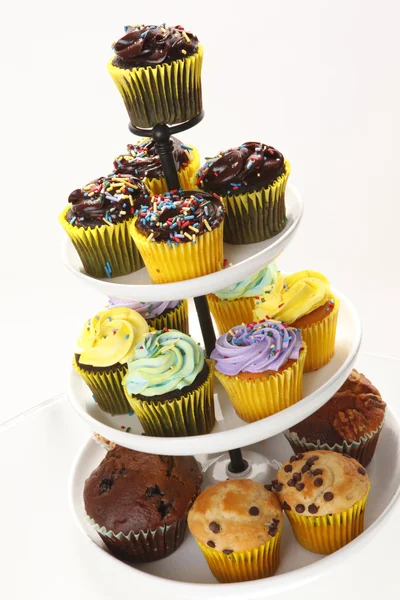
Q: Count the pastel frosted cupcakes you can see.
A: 6